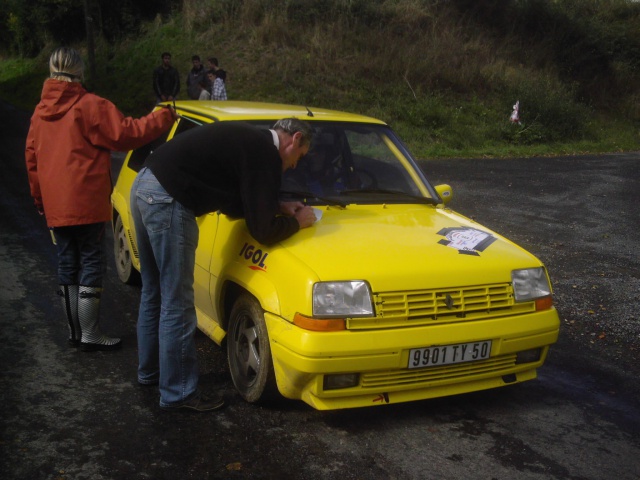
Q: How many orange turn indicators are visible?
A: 2